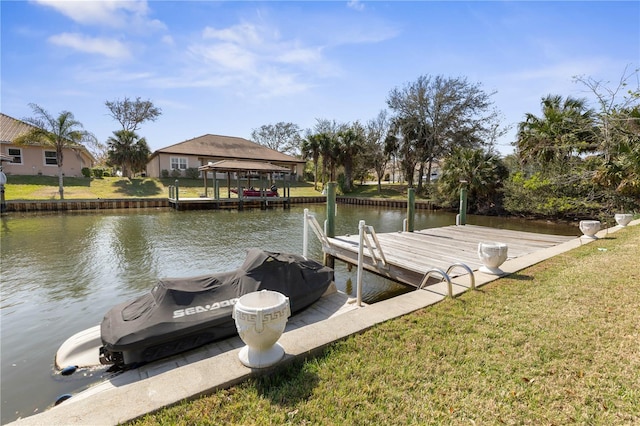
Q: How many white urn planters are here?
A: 4